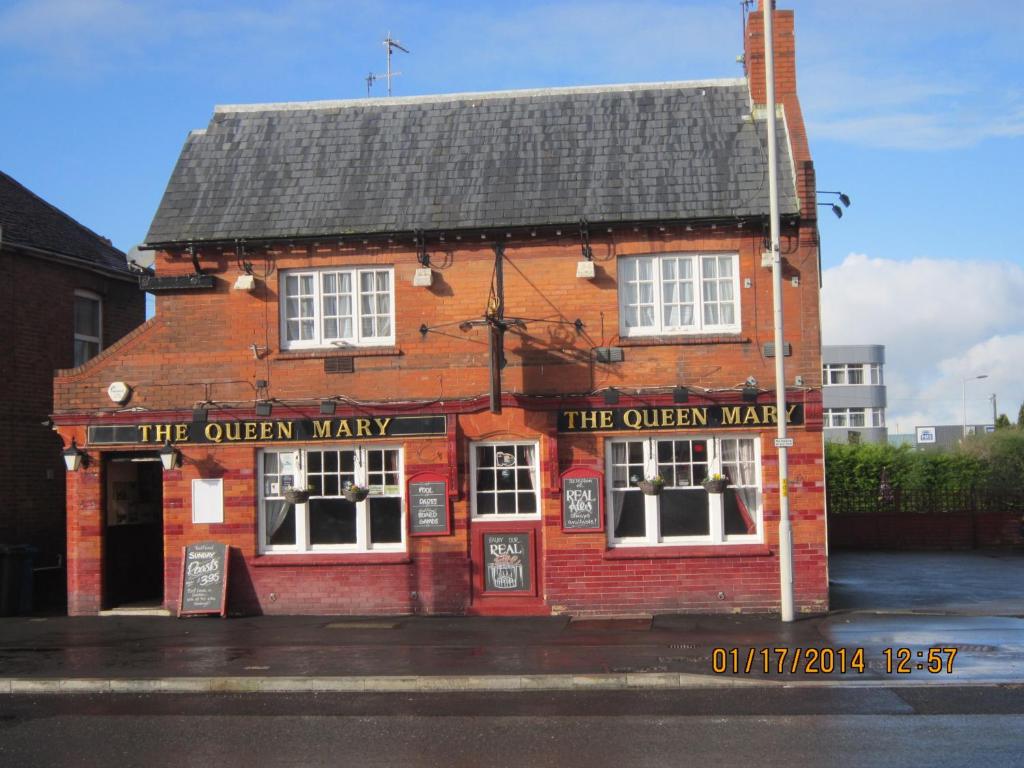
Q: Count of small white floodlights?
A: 4